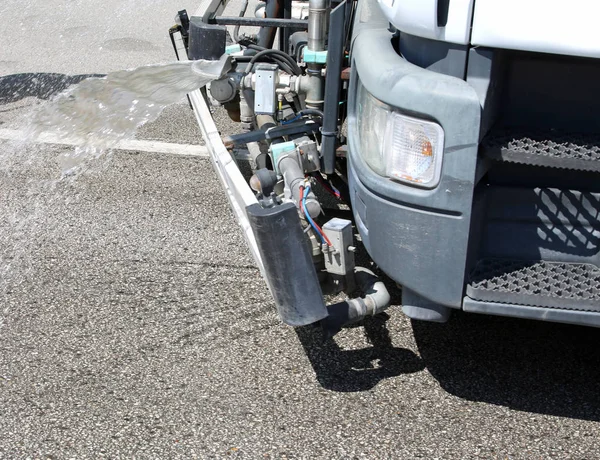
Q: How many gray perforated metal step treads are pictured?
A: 2